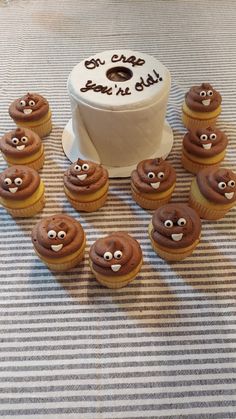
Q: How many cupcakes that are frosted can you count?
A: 11